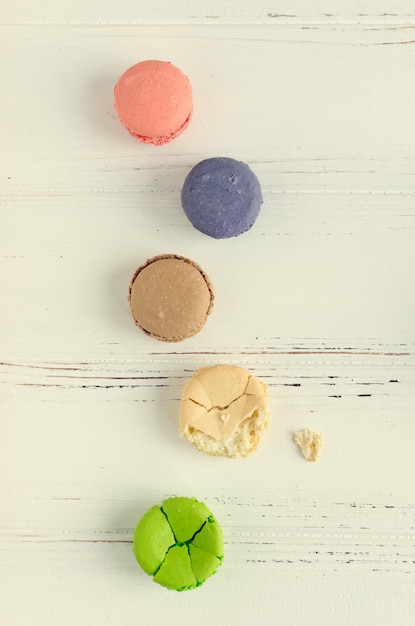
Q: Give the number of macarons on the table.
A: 5